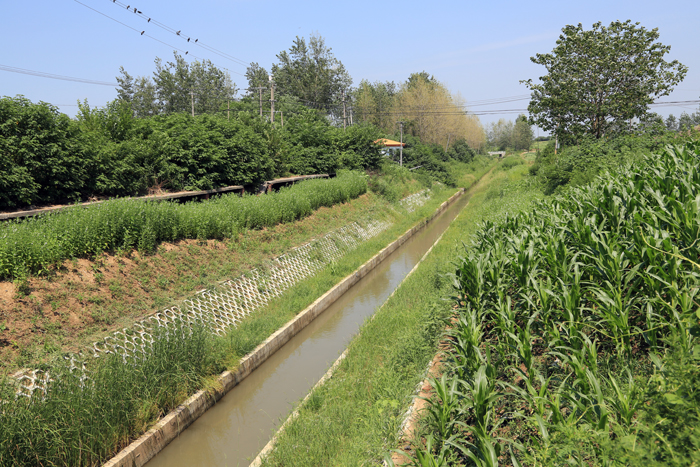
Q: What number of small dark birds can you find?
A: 10